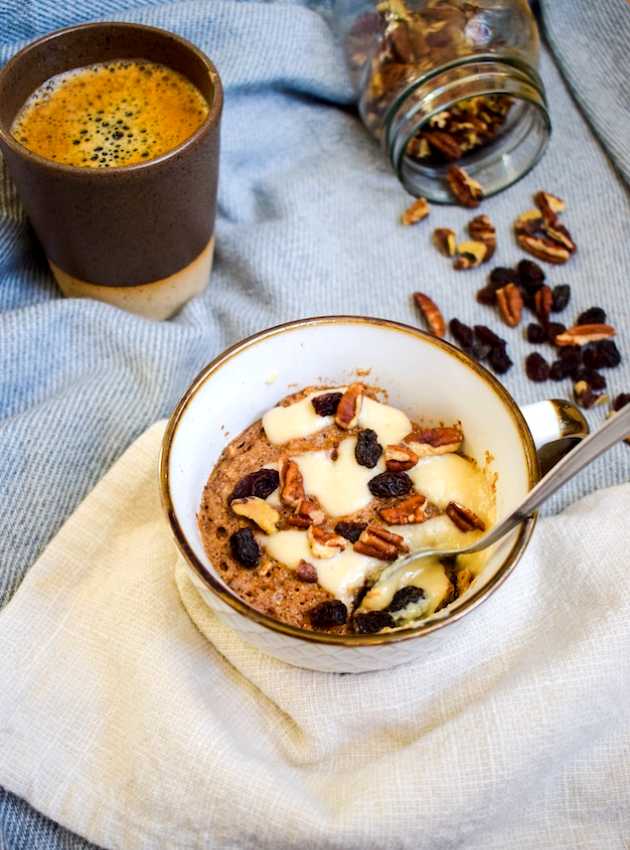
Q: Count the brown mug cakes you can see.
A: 1